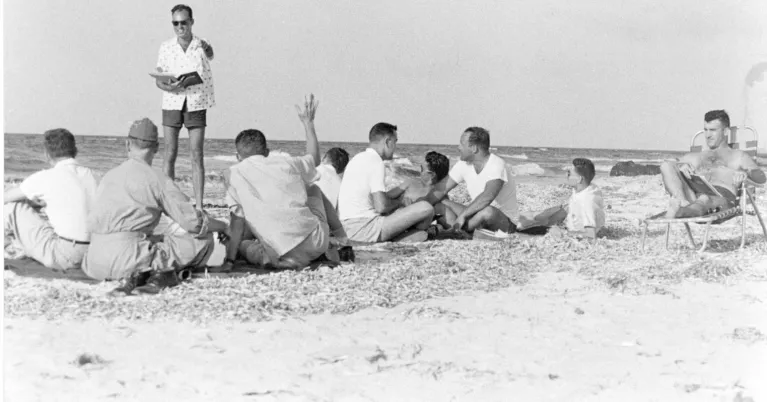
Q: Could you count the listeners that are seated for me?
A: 9